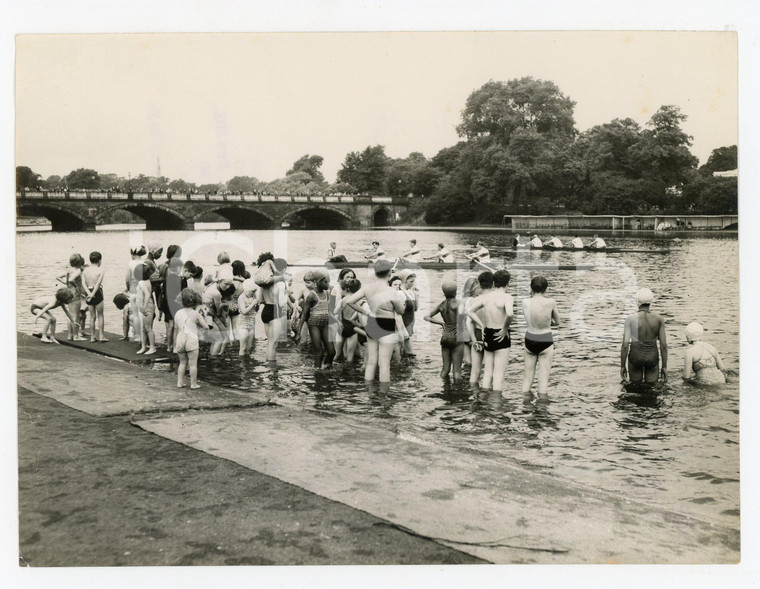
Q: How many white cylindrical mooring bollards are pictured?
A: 0